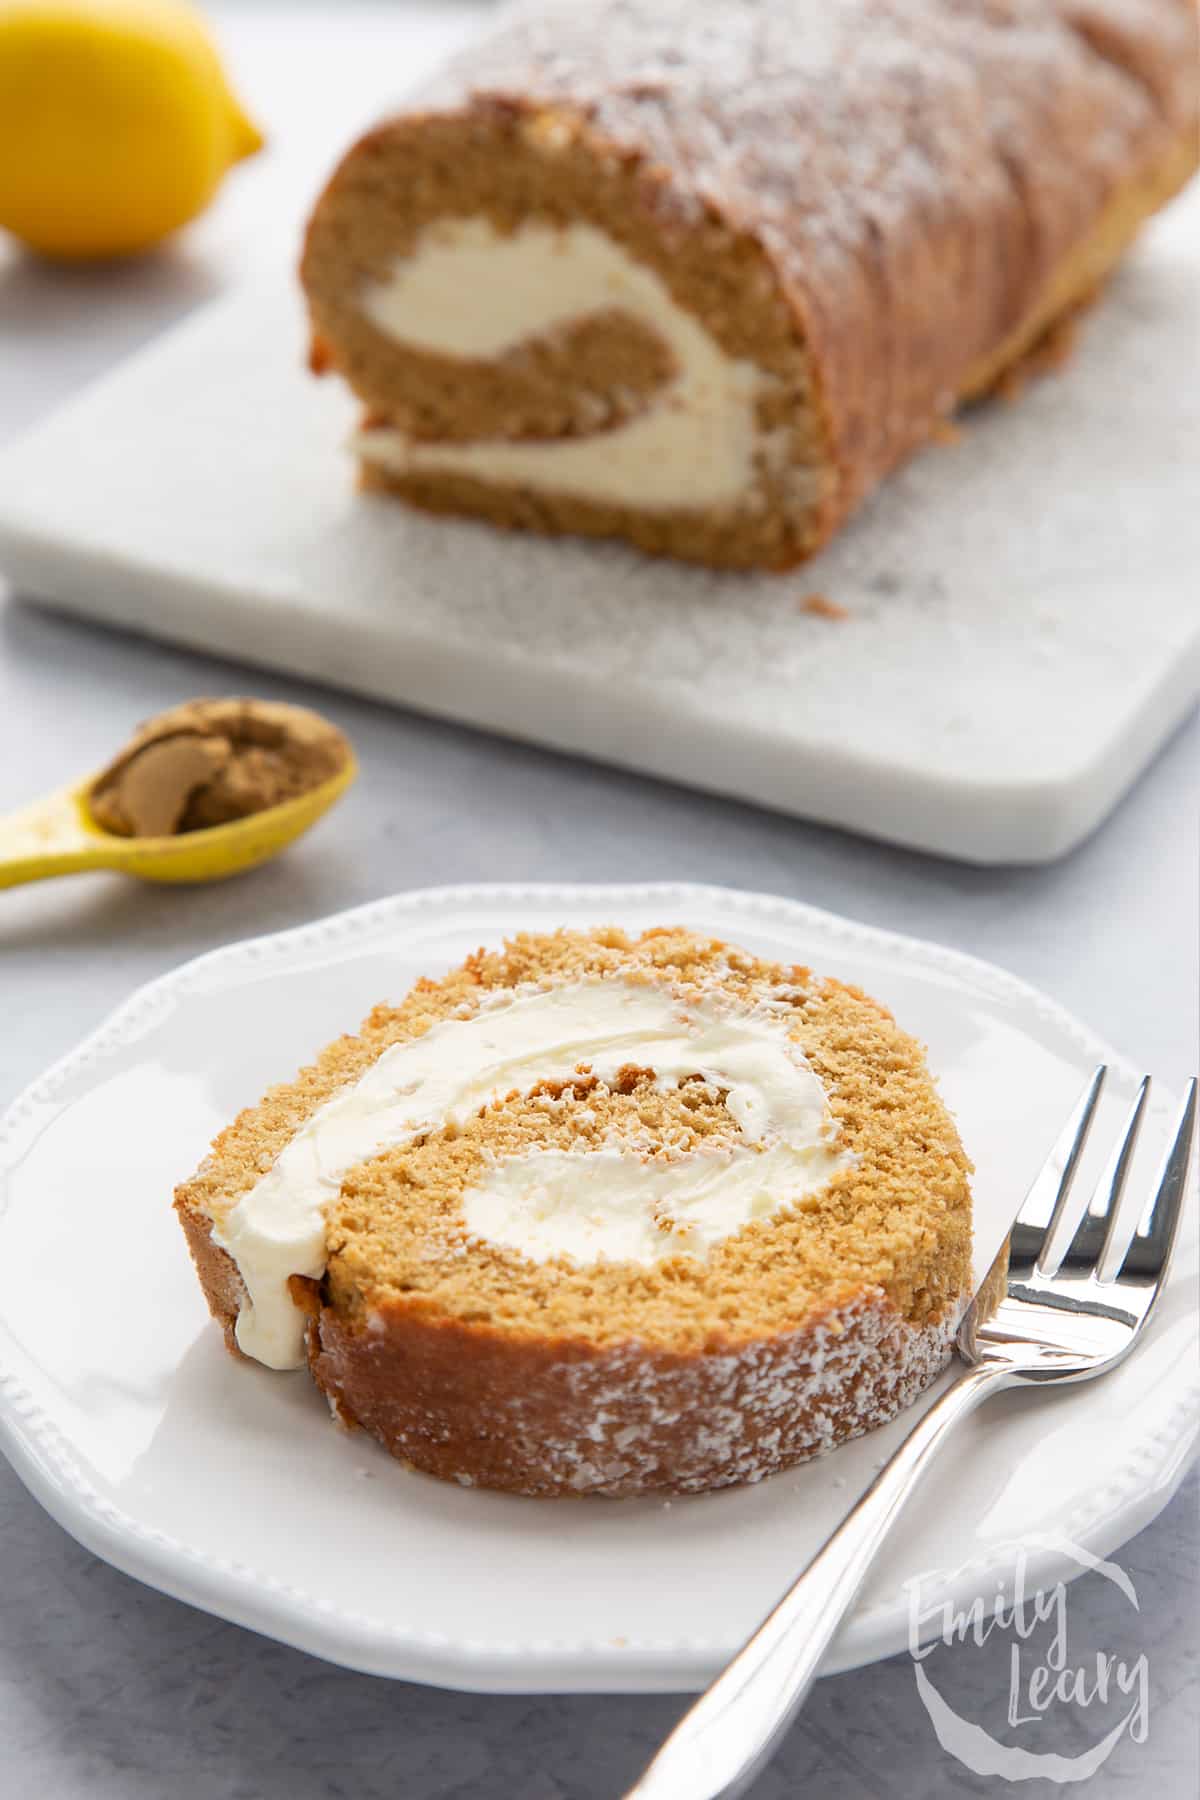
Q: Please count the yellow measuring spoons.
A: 1